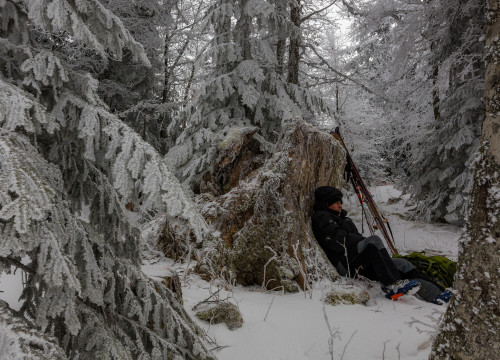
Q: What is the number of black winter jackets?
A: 1